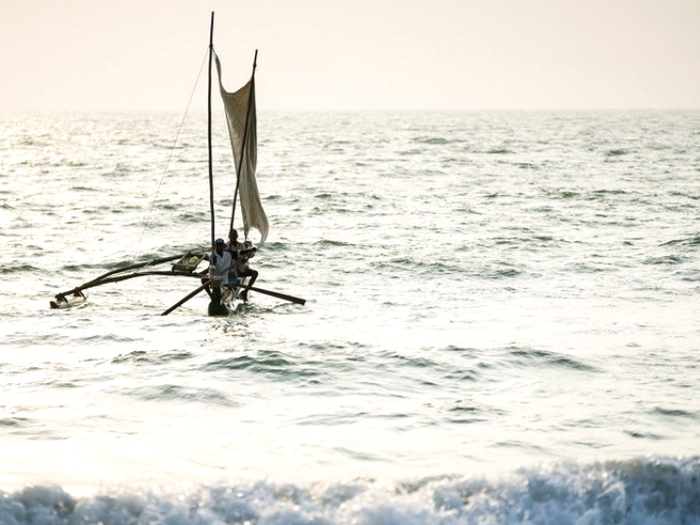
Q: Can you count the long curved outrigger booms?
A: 2